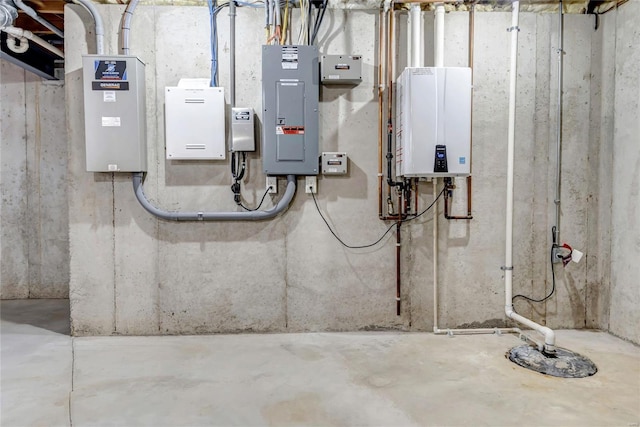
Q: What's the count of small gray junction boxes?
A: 2